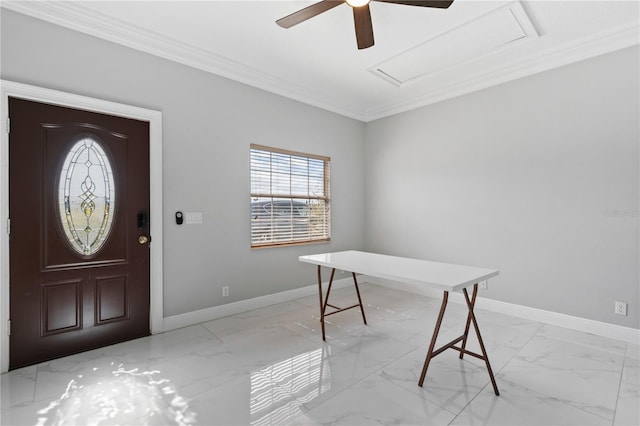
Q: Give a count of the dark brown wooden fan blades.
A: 3